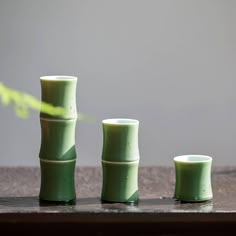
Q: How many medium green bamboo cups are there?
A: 1